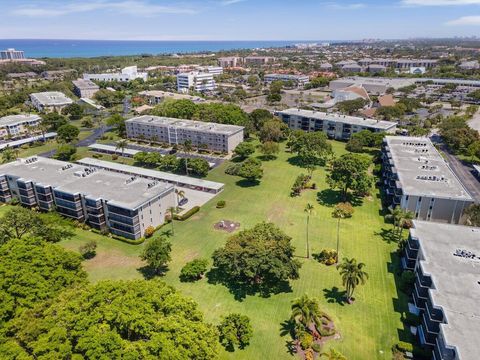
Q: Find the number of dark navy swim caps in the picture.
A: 0